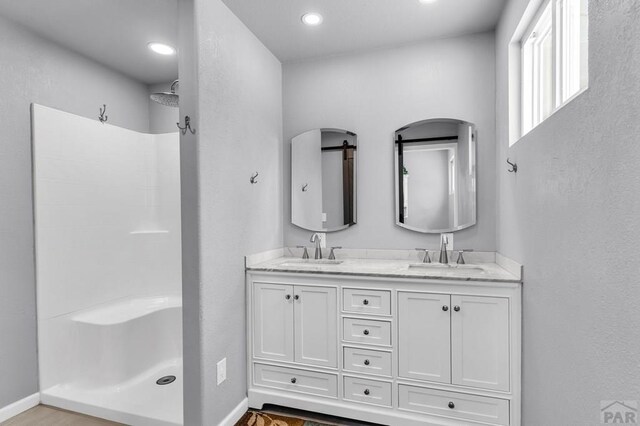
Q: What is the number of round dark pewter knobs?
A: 10